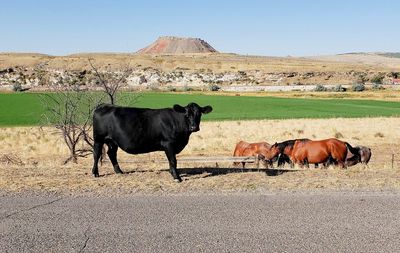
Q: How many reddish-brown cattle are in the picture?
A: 0